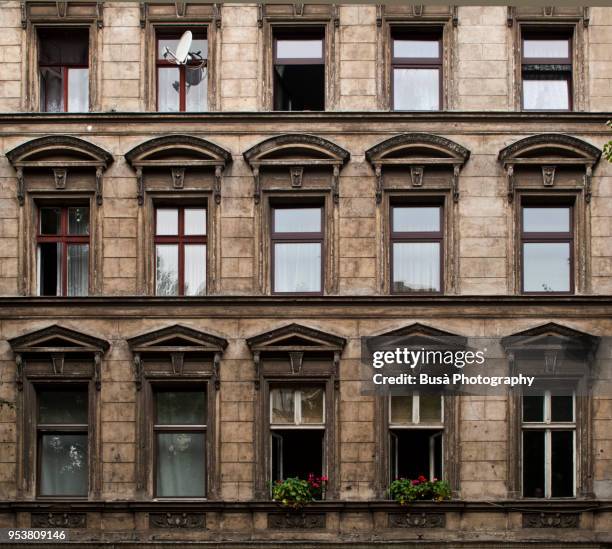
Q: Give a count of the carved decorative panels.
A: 5